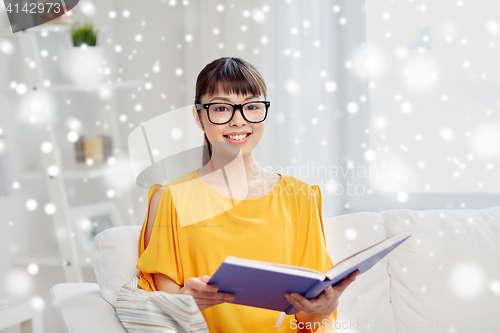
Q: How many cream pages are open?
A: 2